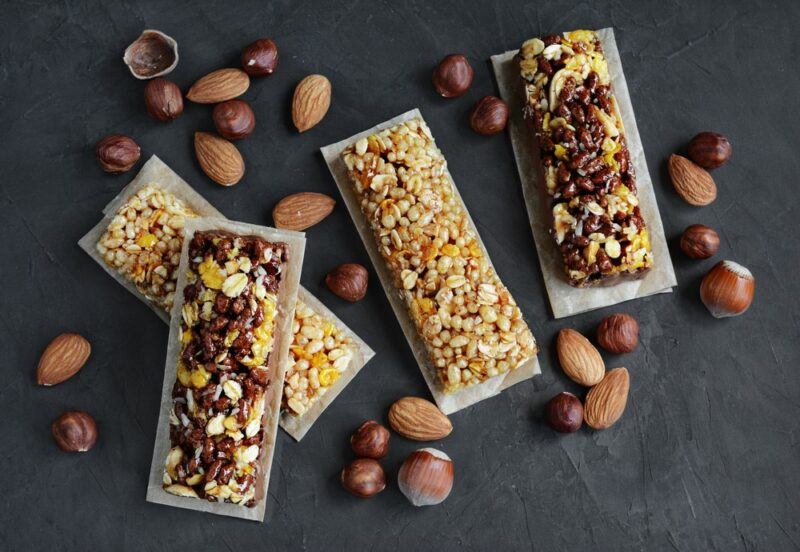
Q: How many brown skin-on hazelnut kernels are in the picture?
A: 14